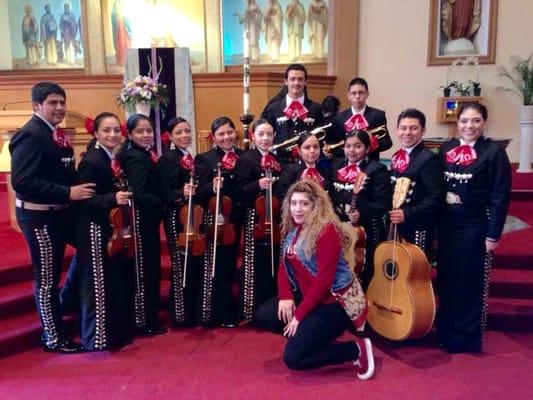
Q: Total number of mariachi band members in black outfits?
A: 12